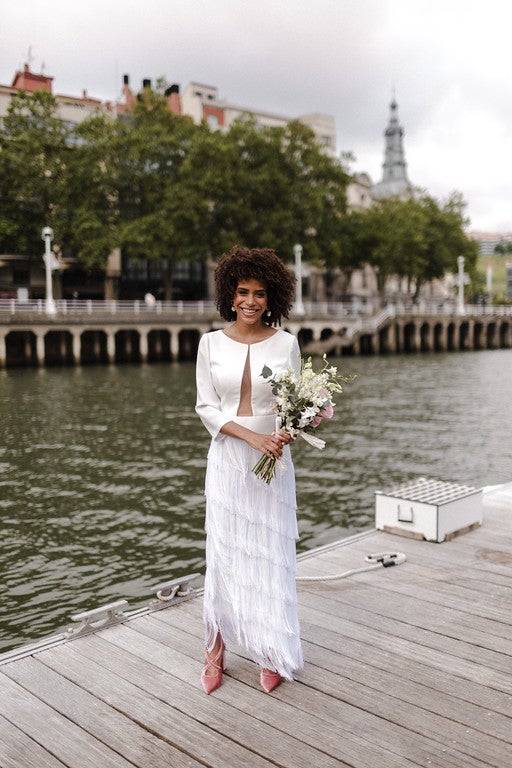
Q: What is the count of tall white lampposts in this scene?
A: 3